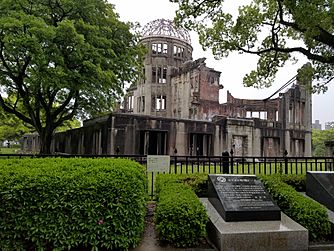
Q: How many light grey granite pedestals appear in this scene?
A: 2